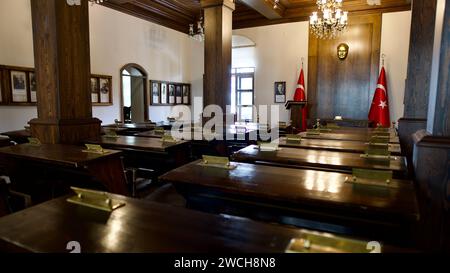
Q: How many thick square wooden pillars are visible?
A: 4